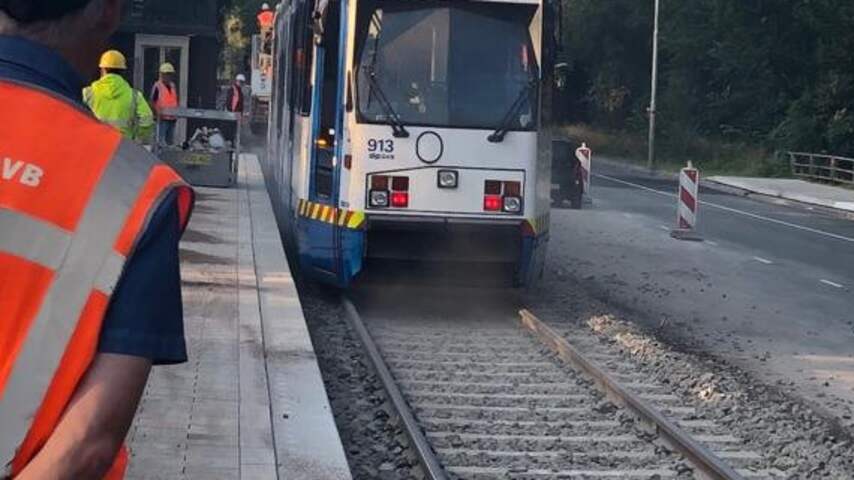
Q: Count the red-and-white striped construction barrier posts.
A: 2